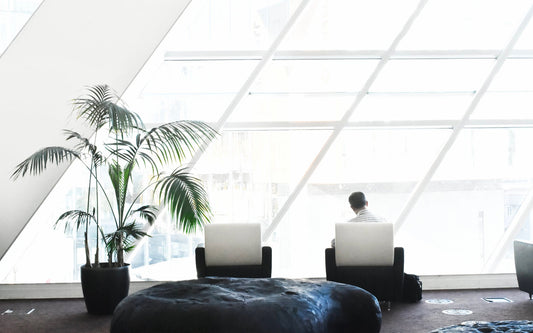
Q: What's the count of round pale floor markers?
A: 2